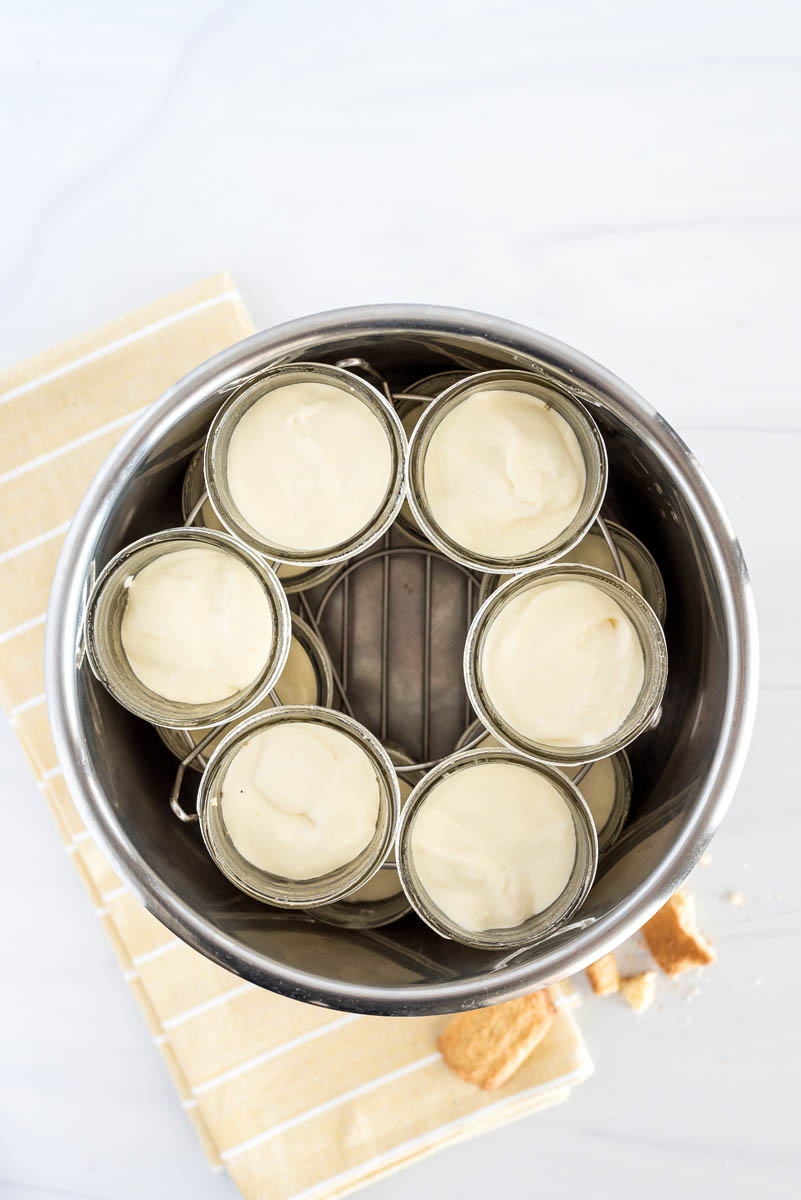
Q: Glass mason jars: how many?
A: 12